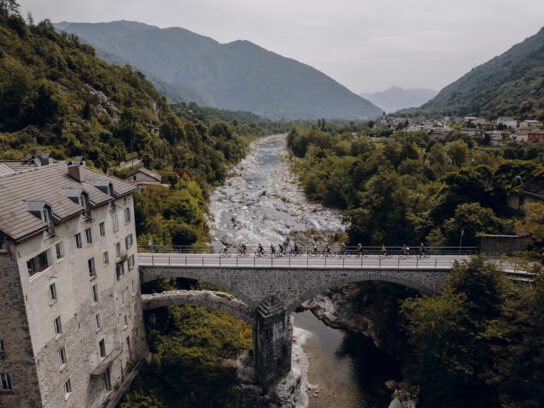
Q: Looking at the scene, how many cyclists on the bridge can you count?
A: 13